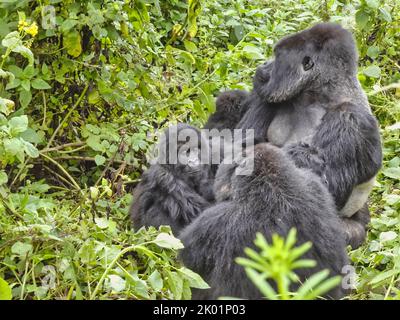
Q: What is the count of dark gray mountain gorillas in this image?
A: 4